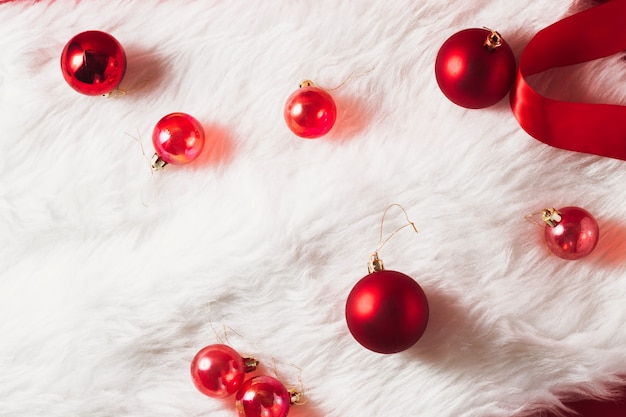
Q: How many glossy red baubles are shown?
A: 6